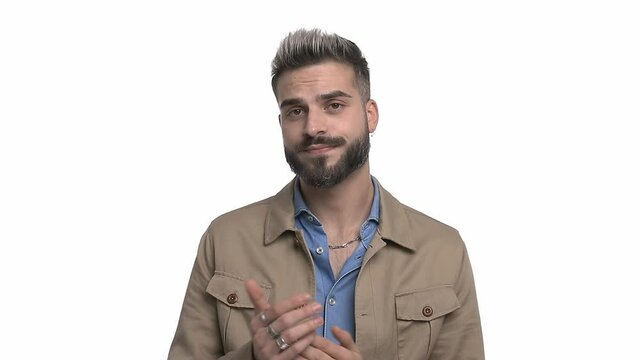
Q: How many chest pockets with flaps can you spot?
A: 2